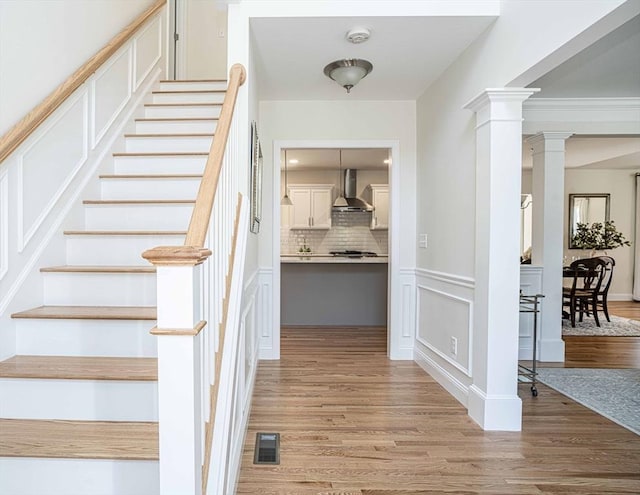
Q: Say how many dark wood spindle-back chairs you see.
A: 2